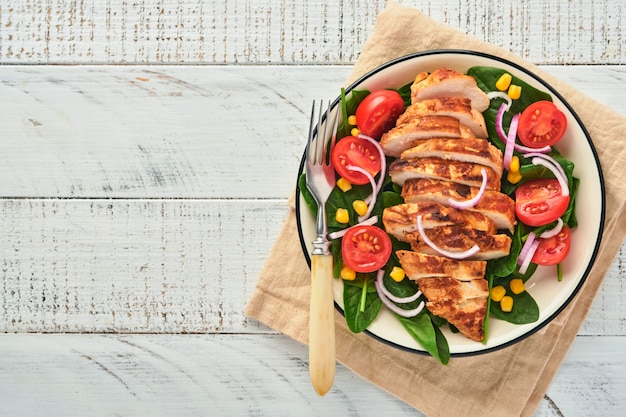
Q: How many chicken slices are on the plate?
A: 11